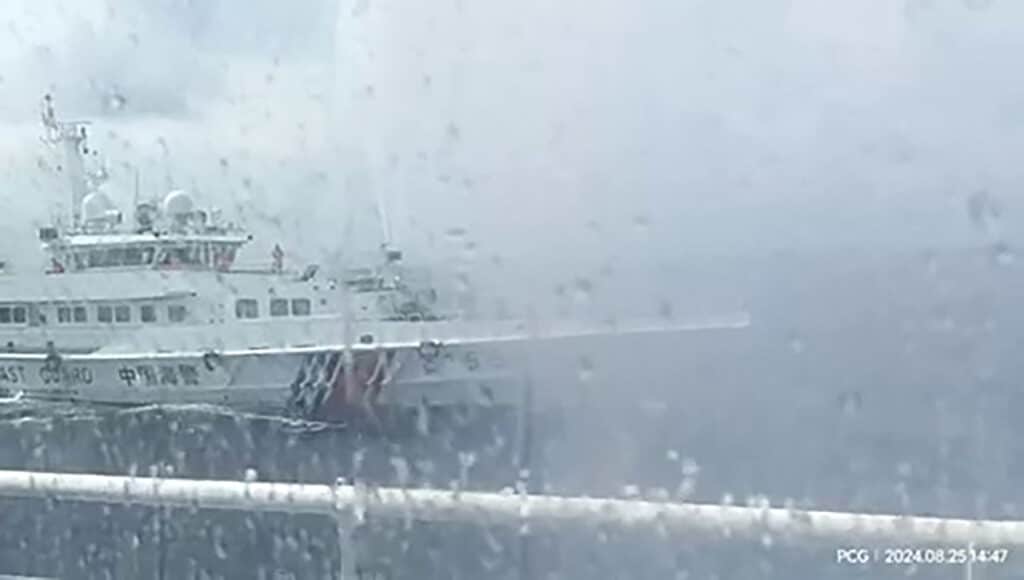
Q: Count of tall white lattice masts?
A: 1